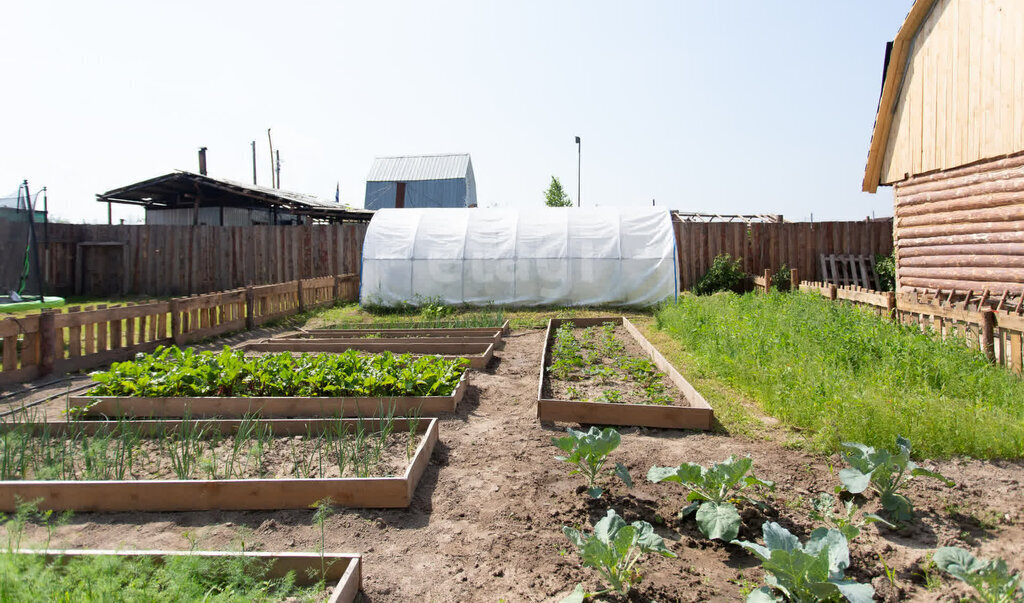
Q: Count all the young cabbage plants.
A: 7